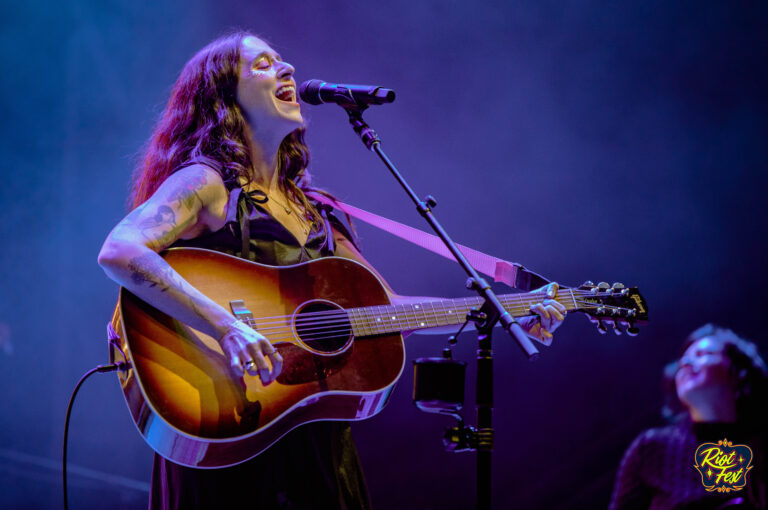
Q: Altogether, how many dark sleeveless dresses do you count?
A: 1